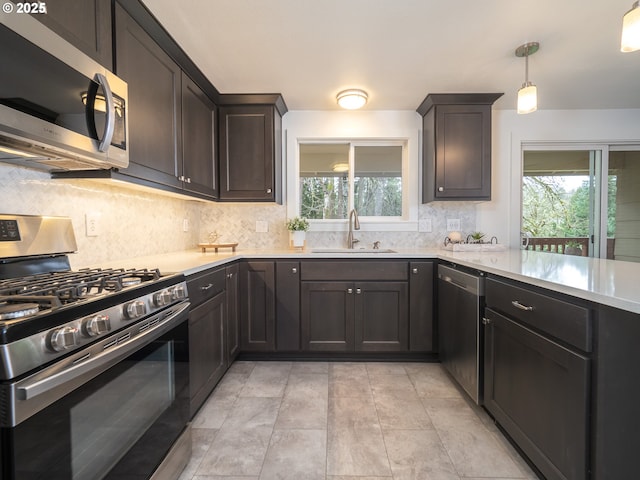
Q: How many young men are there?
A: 0